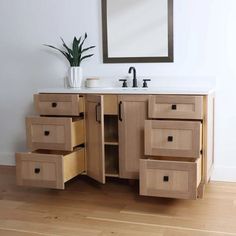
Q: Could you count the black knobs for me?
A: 6